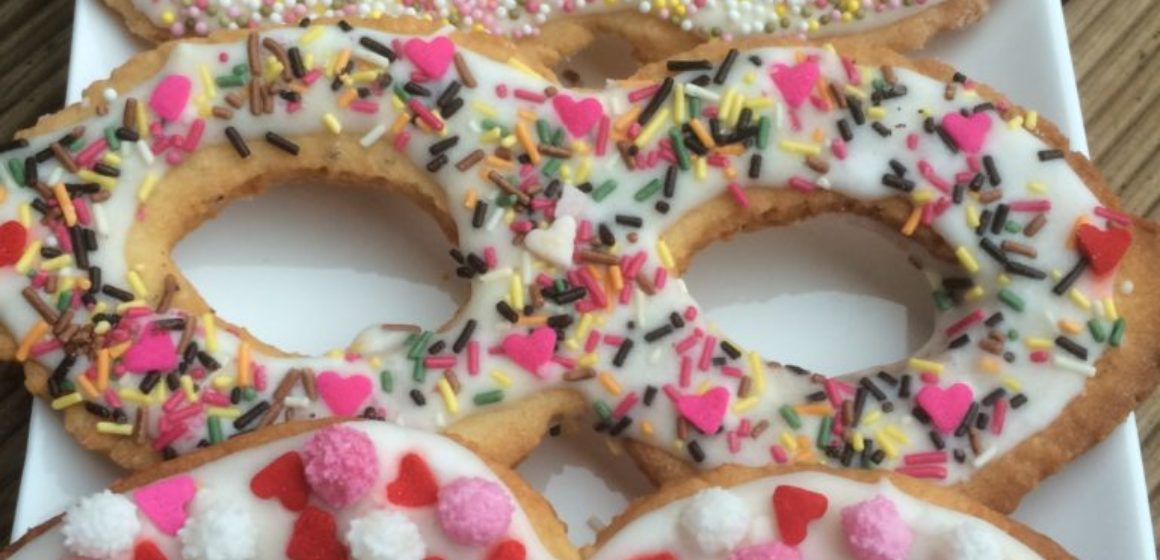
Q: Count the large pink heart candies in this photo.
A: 11